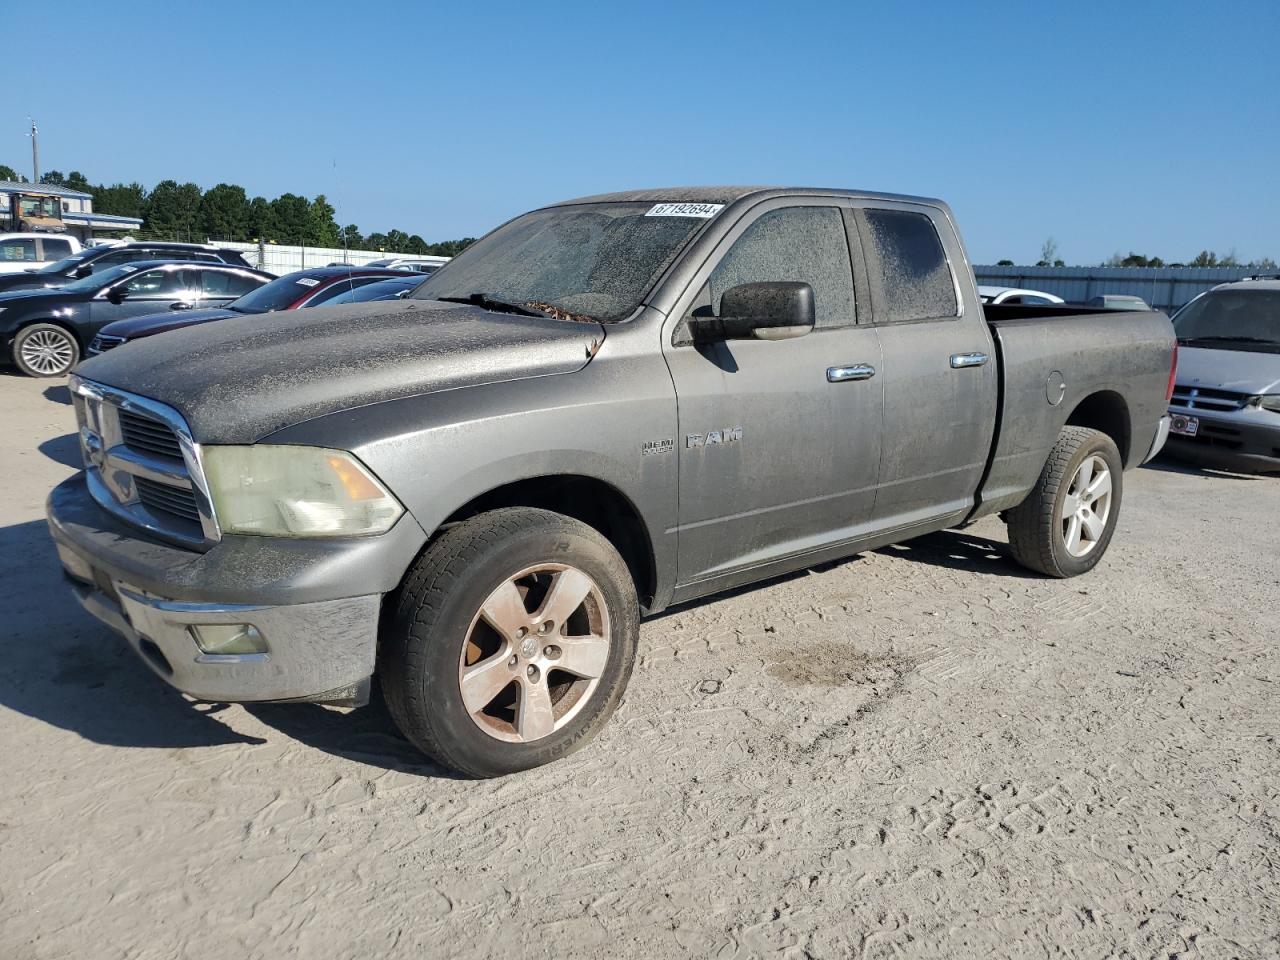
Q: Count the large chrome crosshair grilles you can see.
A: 1